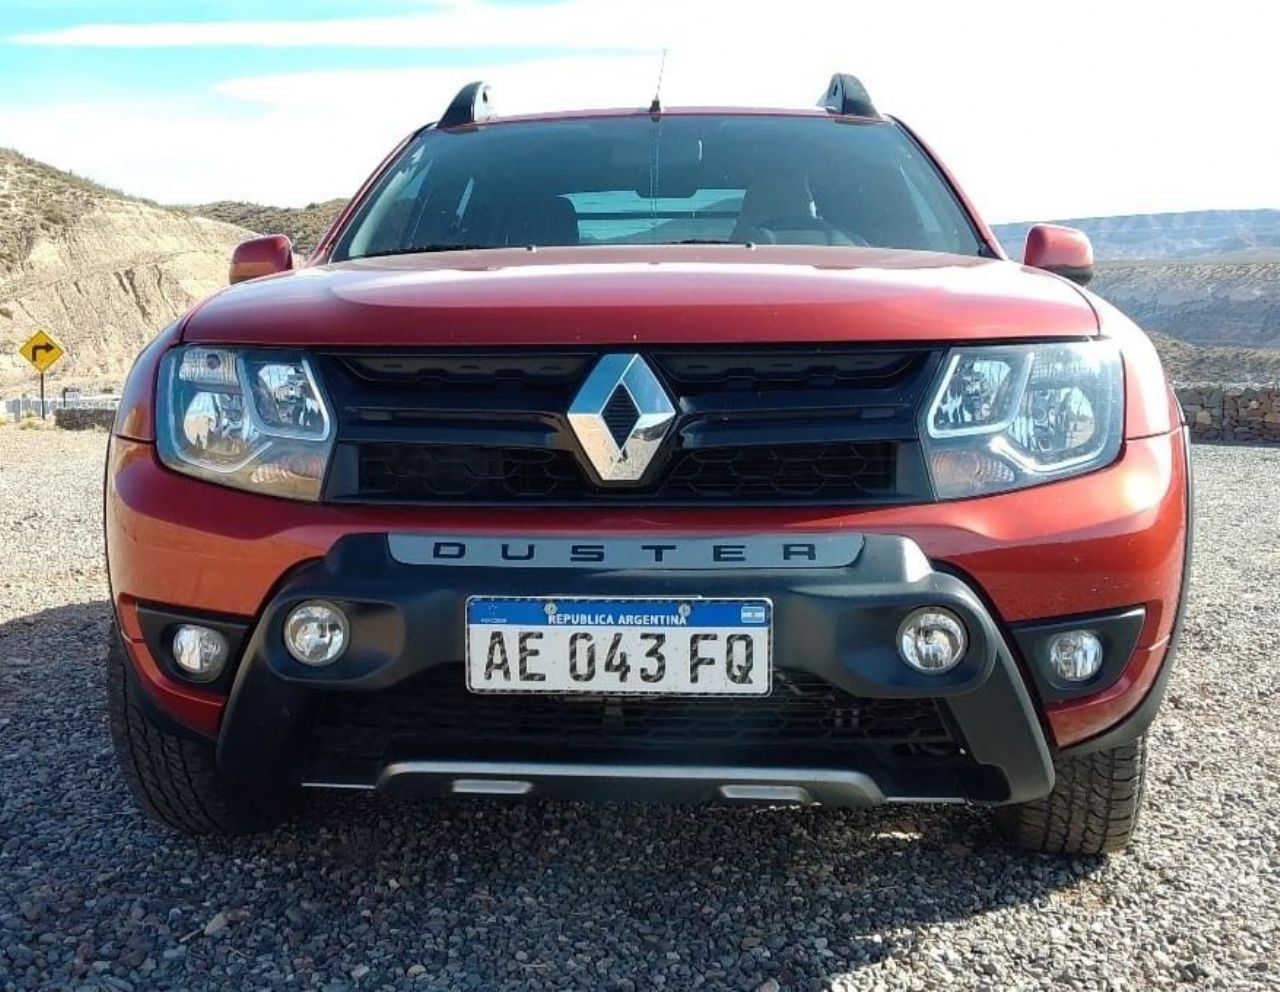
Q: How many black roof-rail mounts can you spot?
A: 2